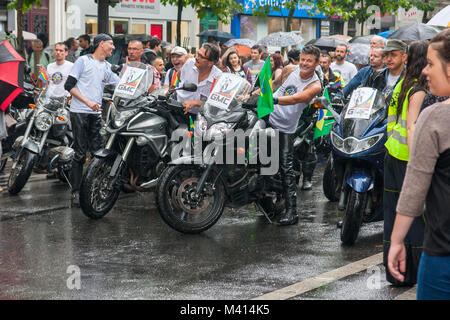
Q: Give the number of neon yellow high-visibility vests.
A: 1